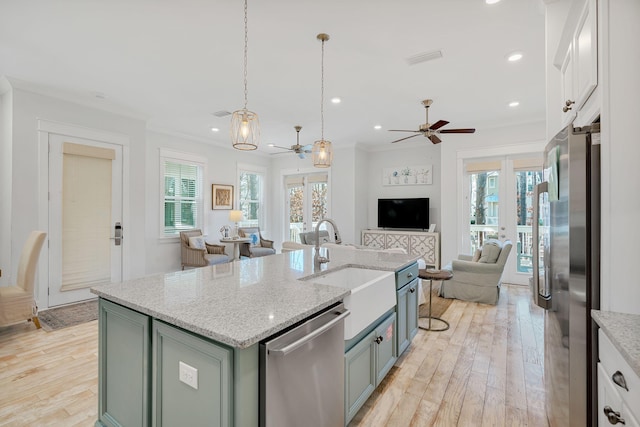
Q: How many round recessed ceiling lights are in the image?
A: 7